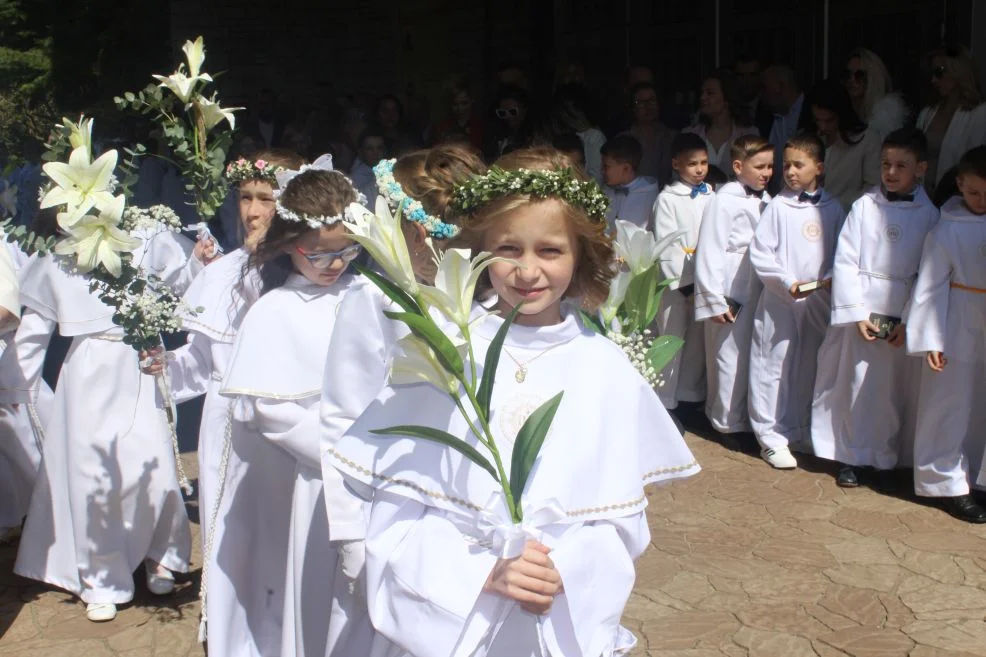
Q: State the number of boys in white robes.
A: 6